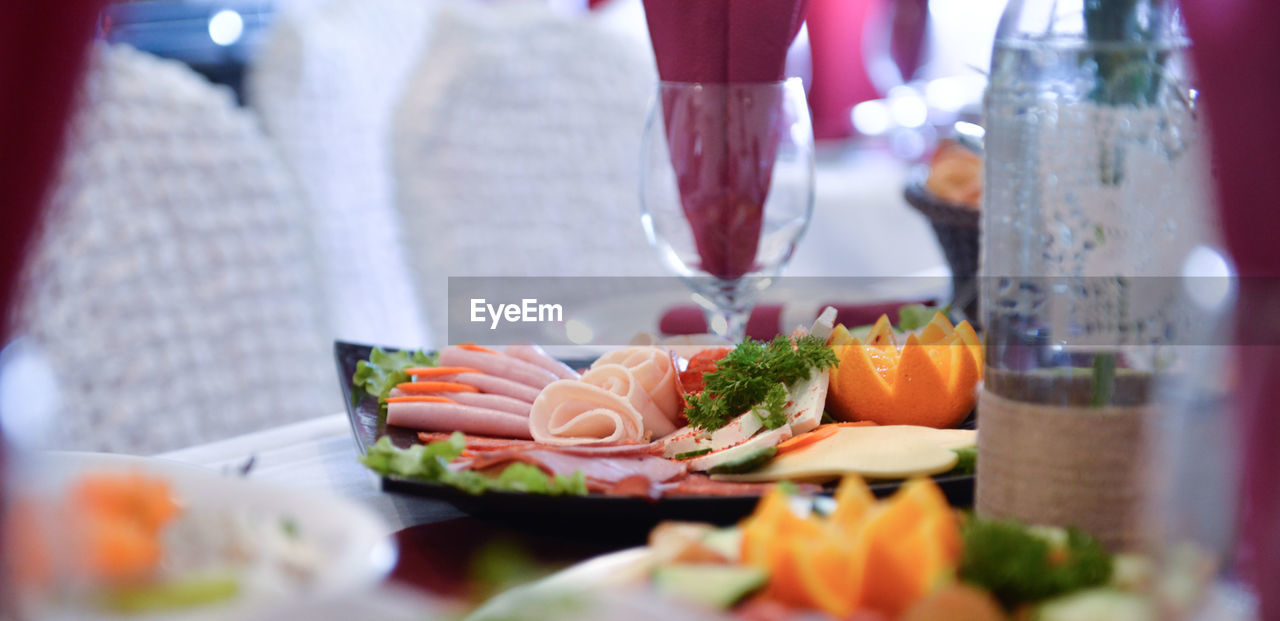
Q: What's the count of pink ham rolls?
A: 5